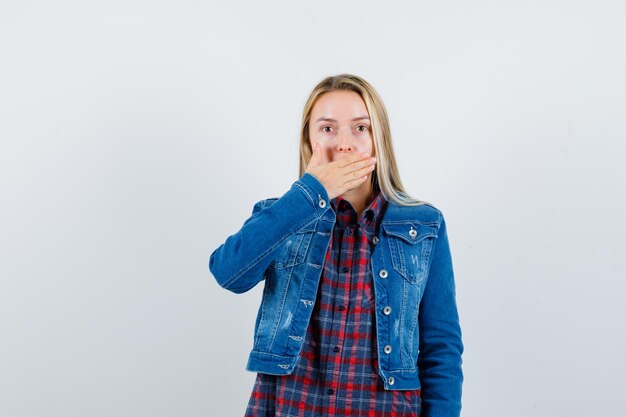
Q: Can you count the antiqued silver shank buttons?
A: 7